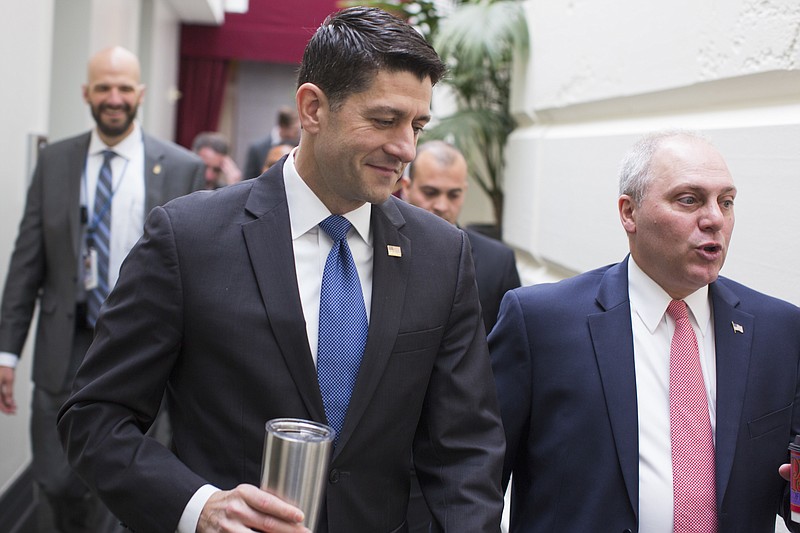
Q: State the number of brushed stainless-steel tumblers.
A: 1